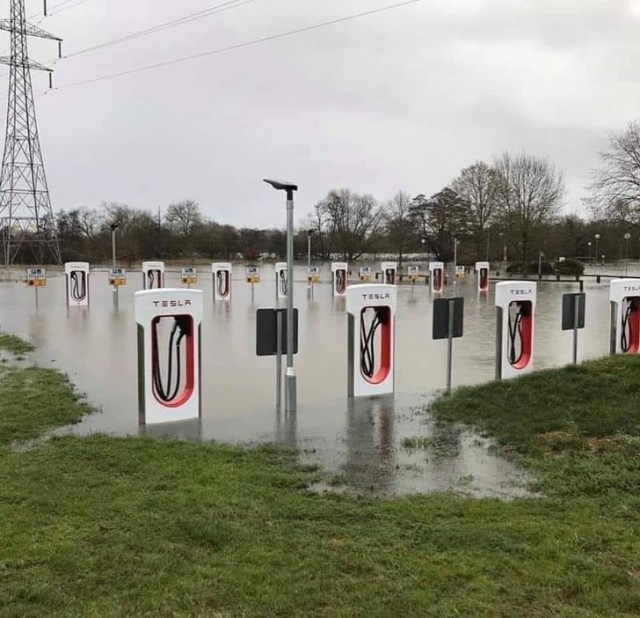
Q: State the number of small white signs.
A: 8